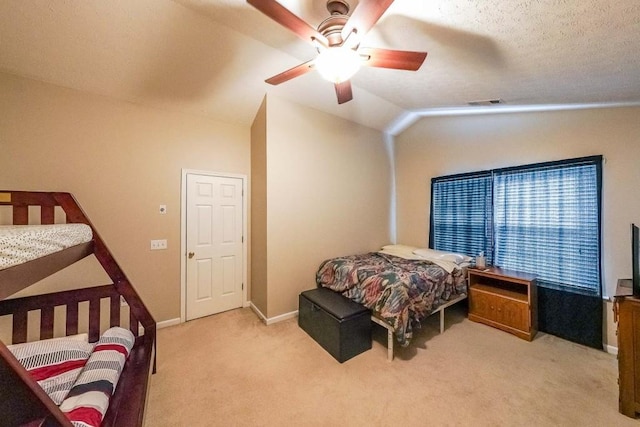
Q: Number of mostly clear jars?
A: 0